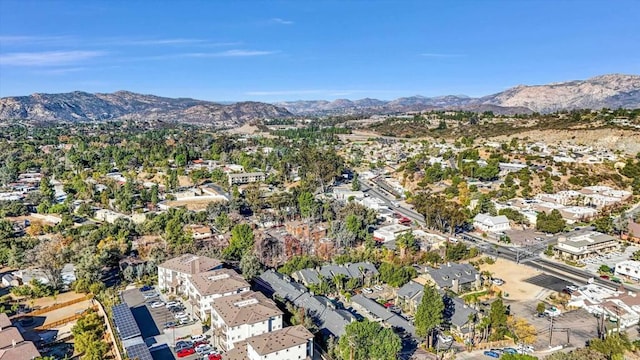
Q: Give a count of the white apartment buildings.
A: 4